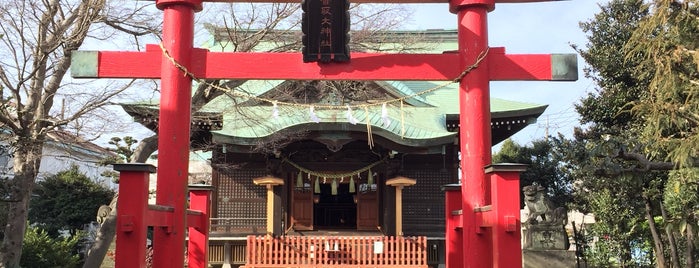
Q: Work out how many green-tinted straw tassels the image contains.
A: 5